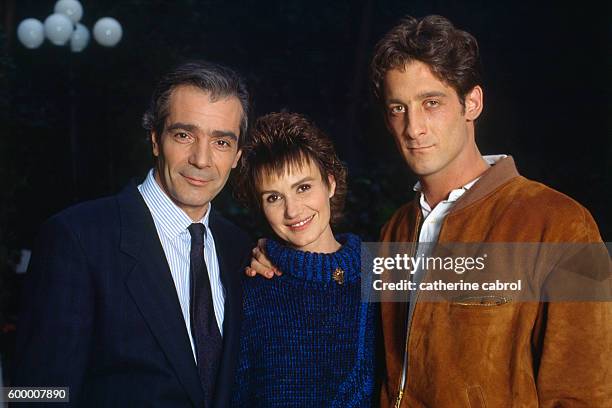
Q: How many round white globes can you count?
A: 5